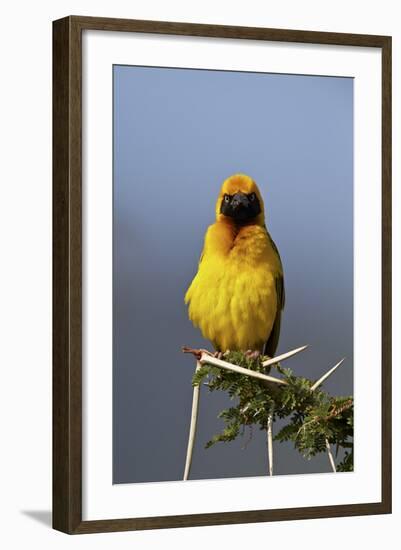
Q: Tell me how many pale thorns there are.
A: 6